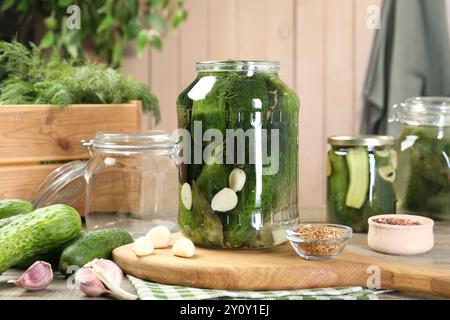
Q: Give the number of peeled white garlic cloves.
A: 6